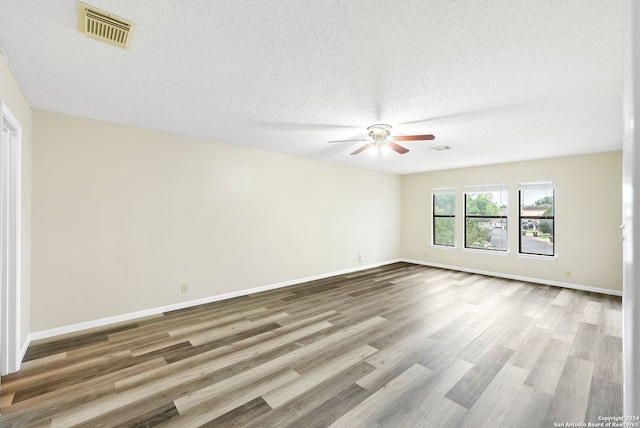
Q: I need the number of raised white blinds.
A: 3